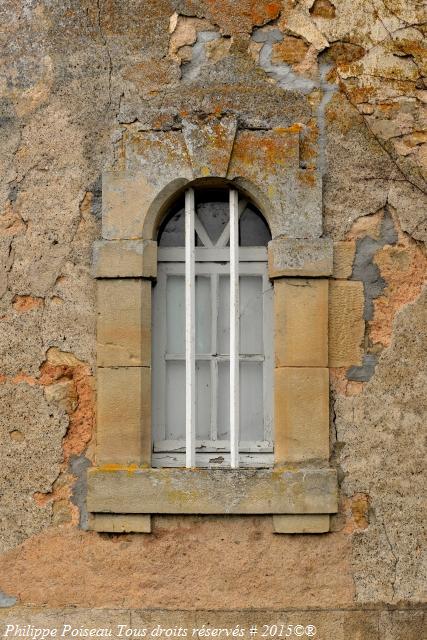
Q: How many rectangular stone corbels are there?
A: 2